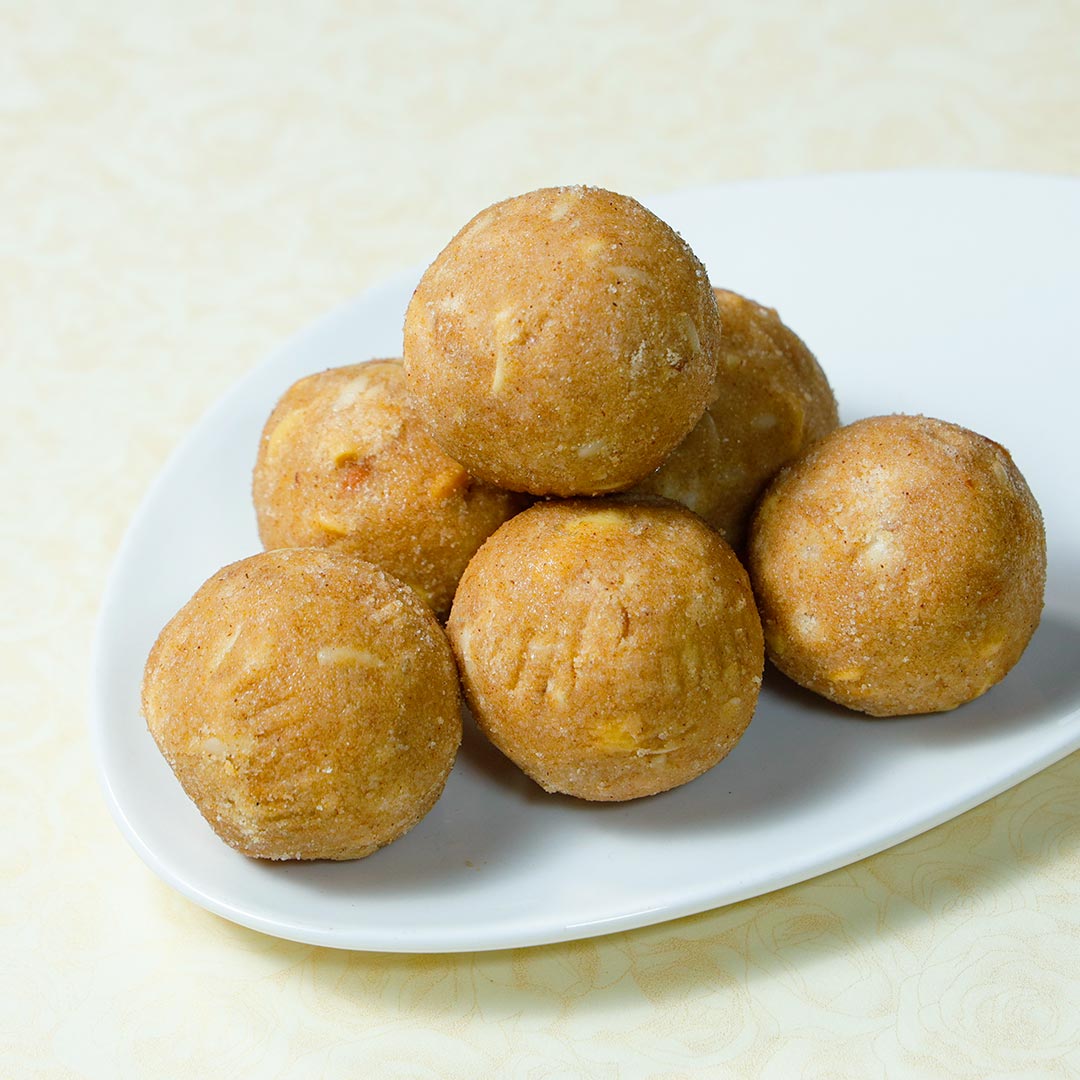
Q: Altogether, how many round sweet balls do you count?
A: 6